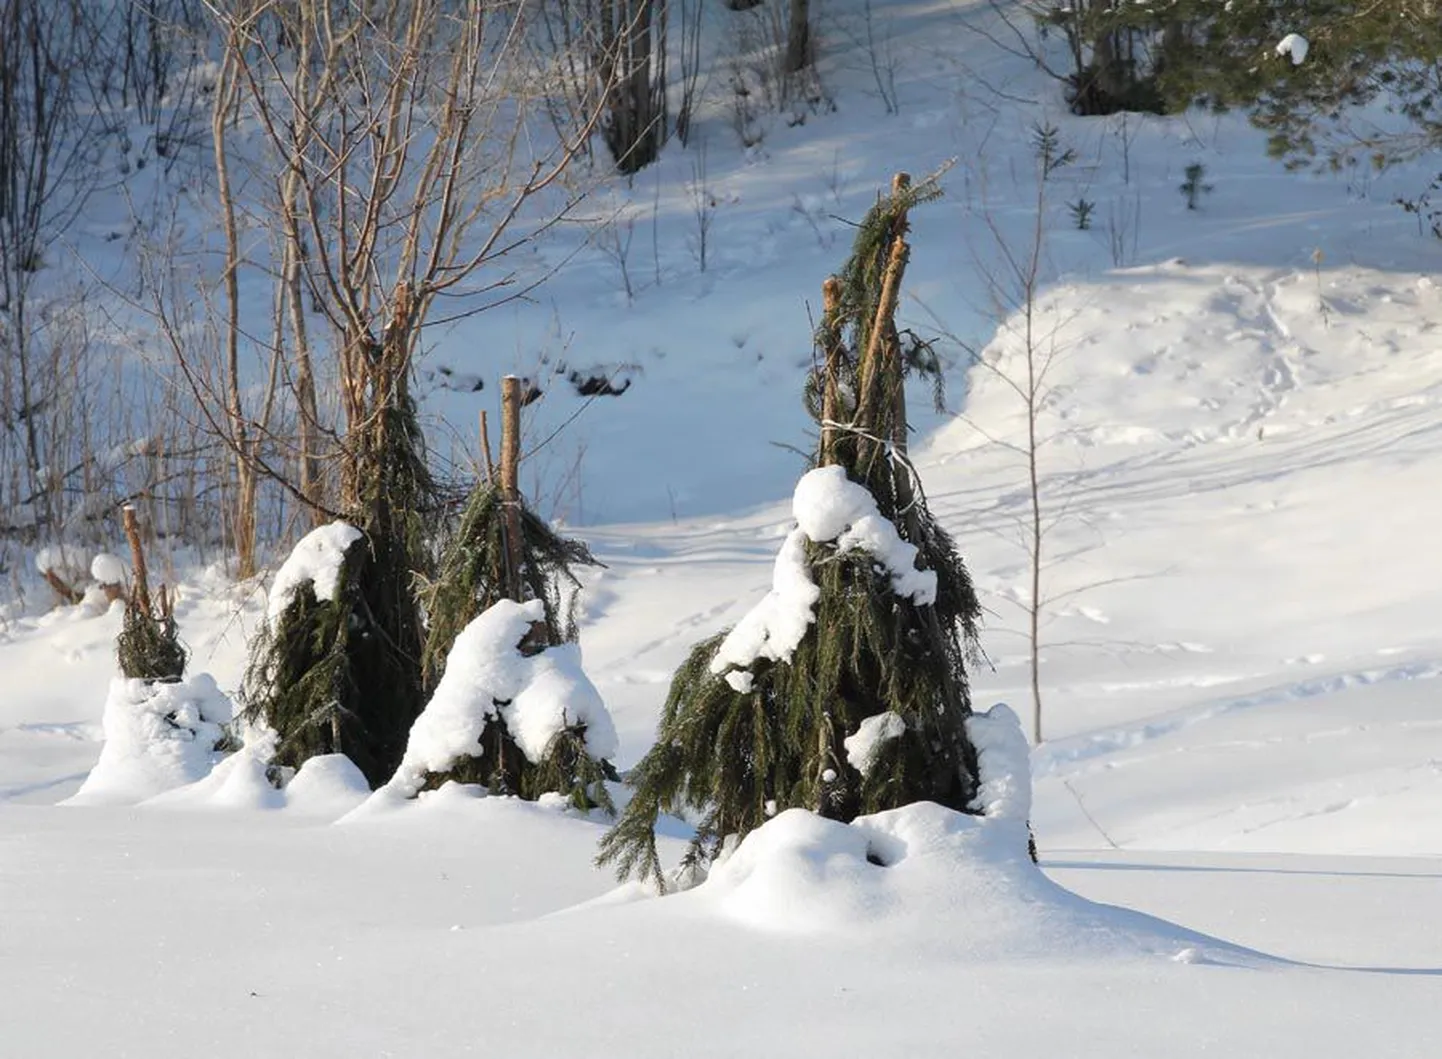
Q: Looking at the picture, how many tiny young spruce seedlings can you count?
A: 3